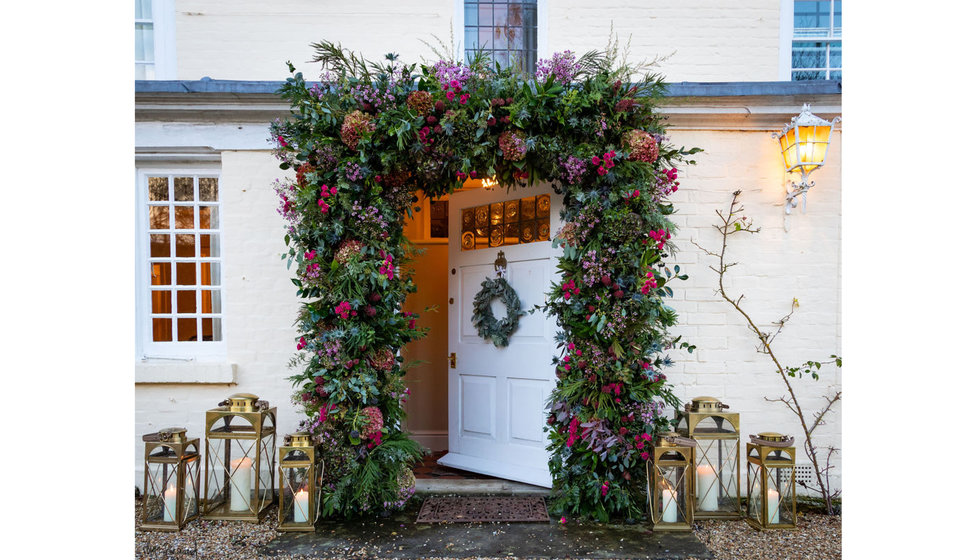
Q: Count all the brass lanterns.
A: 6